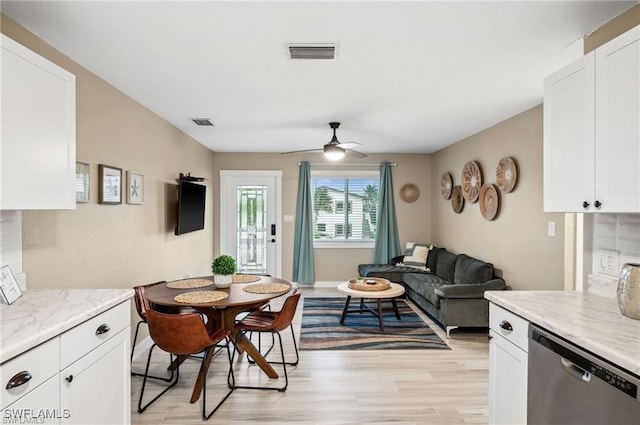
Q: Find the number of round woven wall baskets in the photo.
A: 6